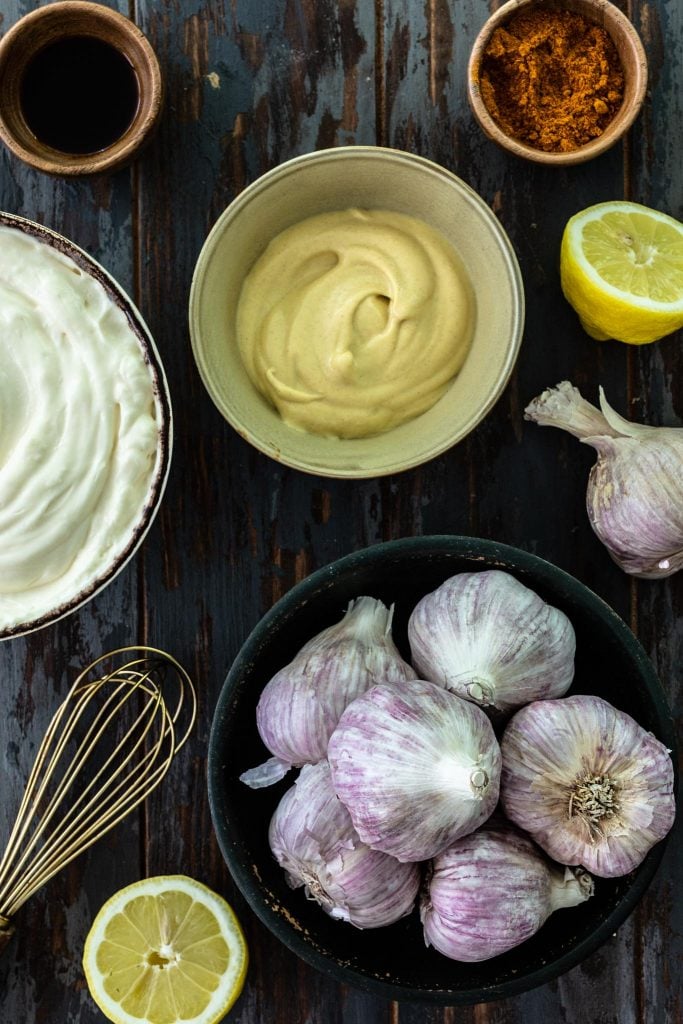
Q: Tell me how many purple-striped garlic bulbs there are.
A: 7